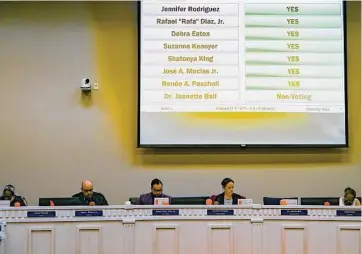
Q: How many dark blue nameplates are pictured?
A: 6